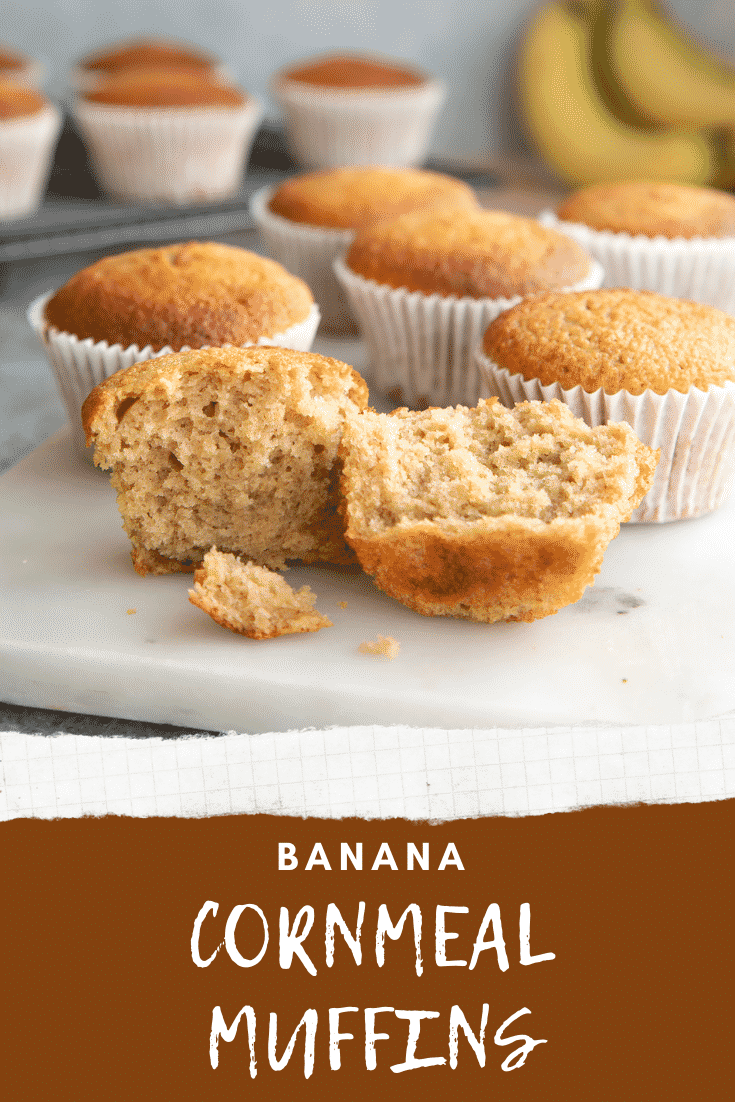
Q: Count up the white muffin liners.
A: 10